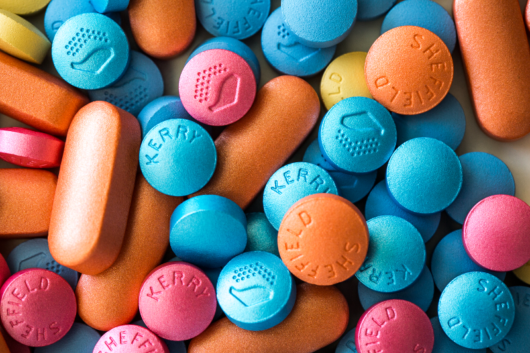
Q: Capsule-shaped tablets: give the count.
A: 8